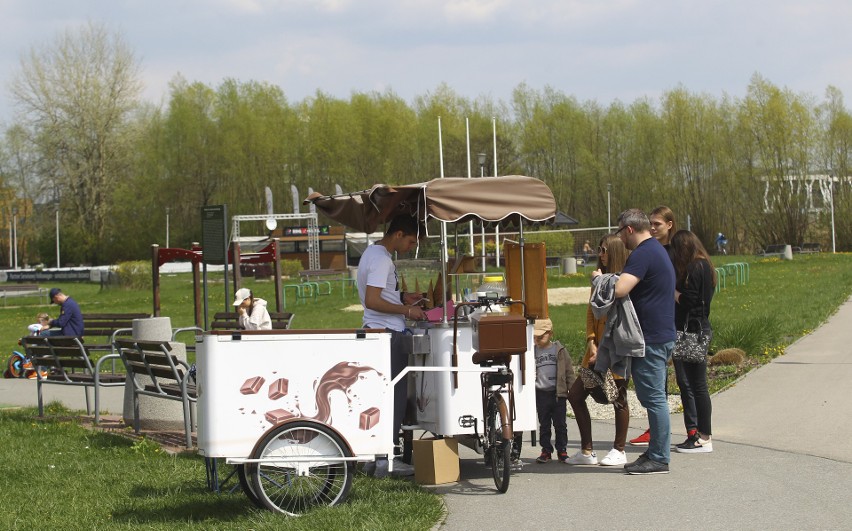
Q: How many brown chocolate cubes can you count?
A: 4